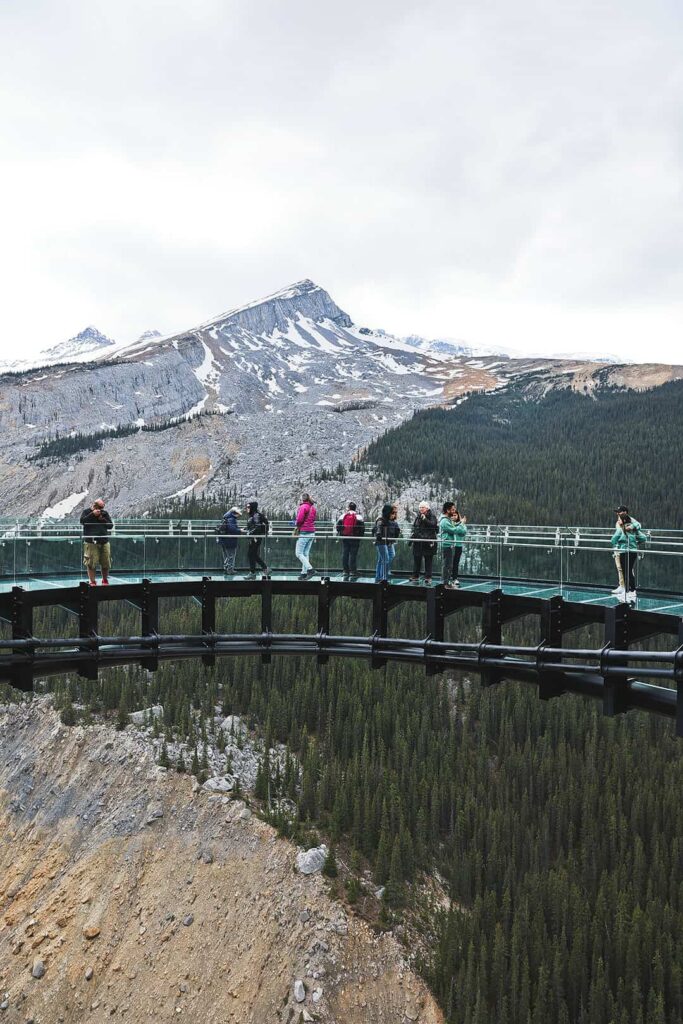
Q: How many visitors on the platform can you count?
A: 12